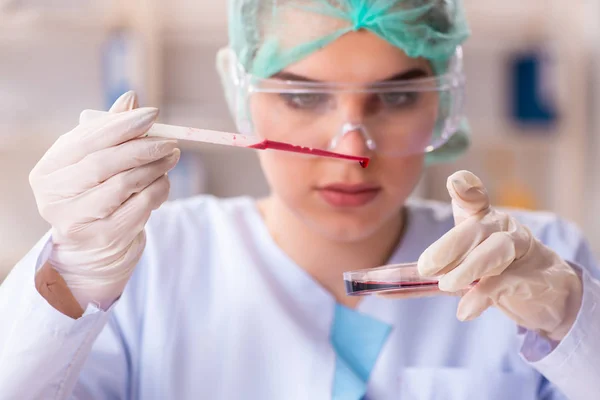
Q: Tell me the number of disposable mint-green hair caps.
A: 1